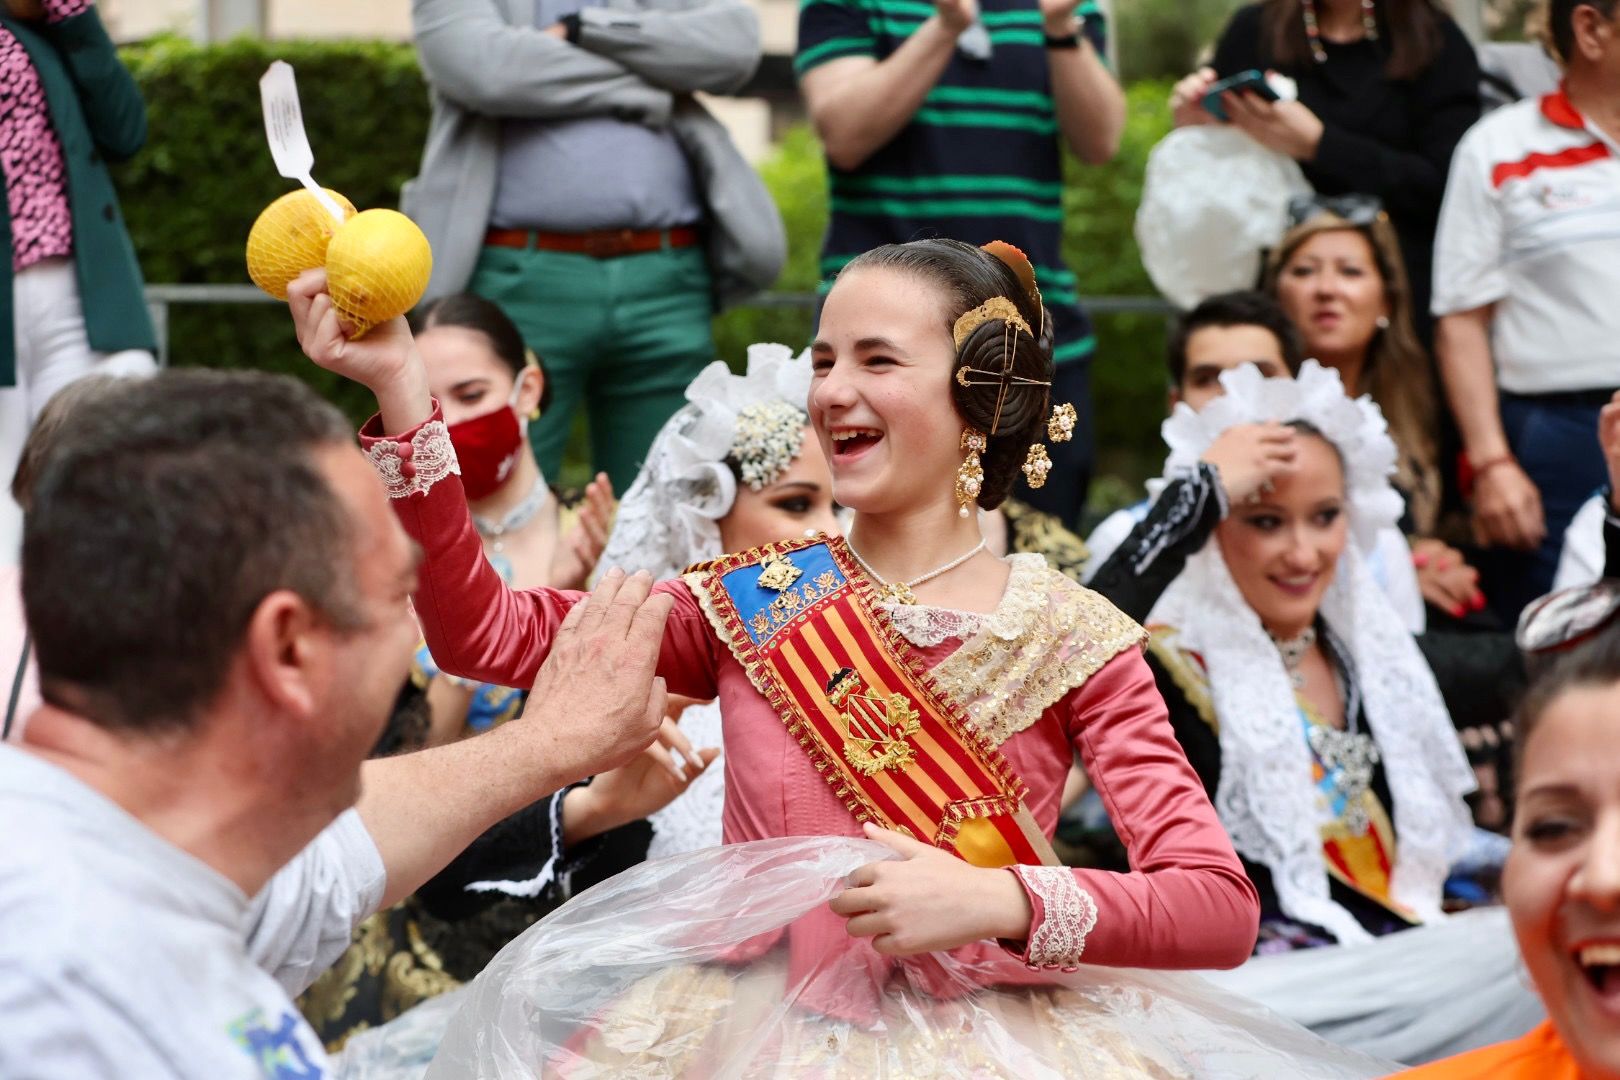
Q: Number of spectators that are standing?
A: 5